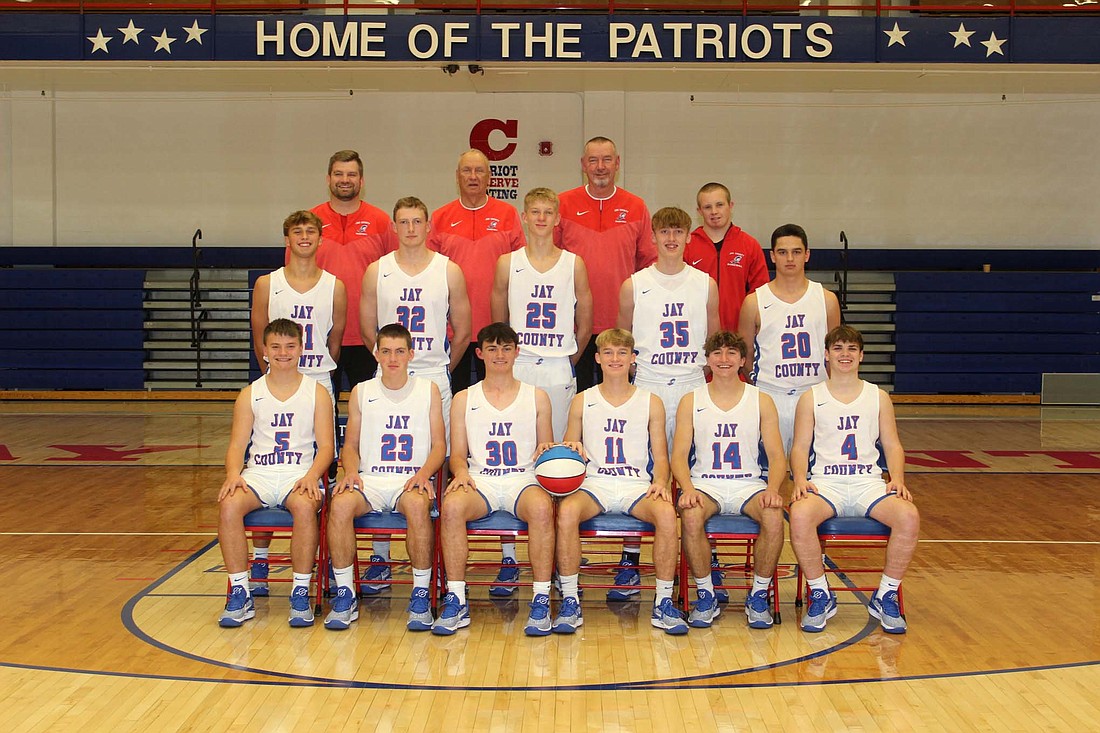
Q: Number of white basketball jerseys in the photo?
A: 11